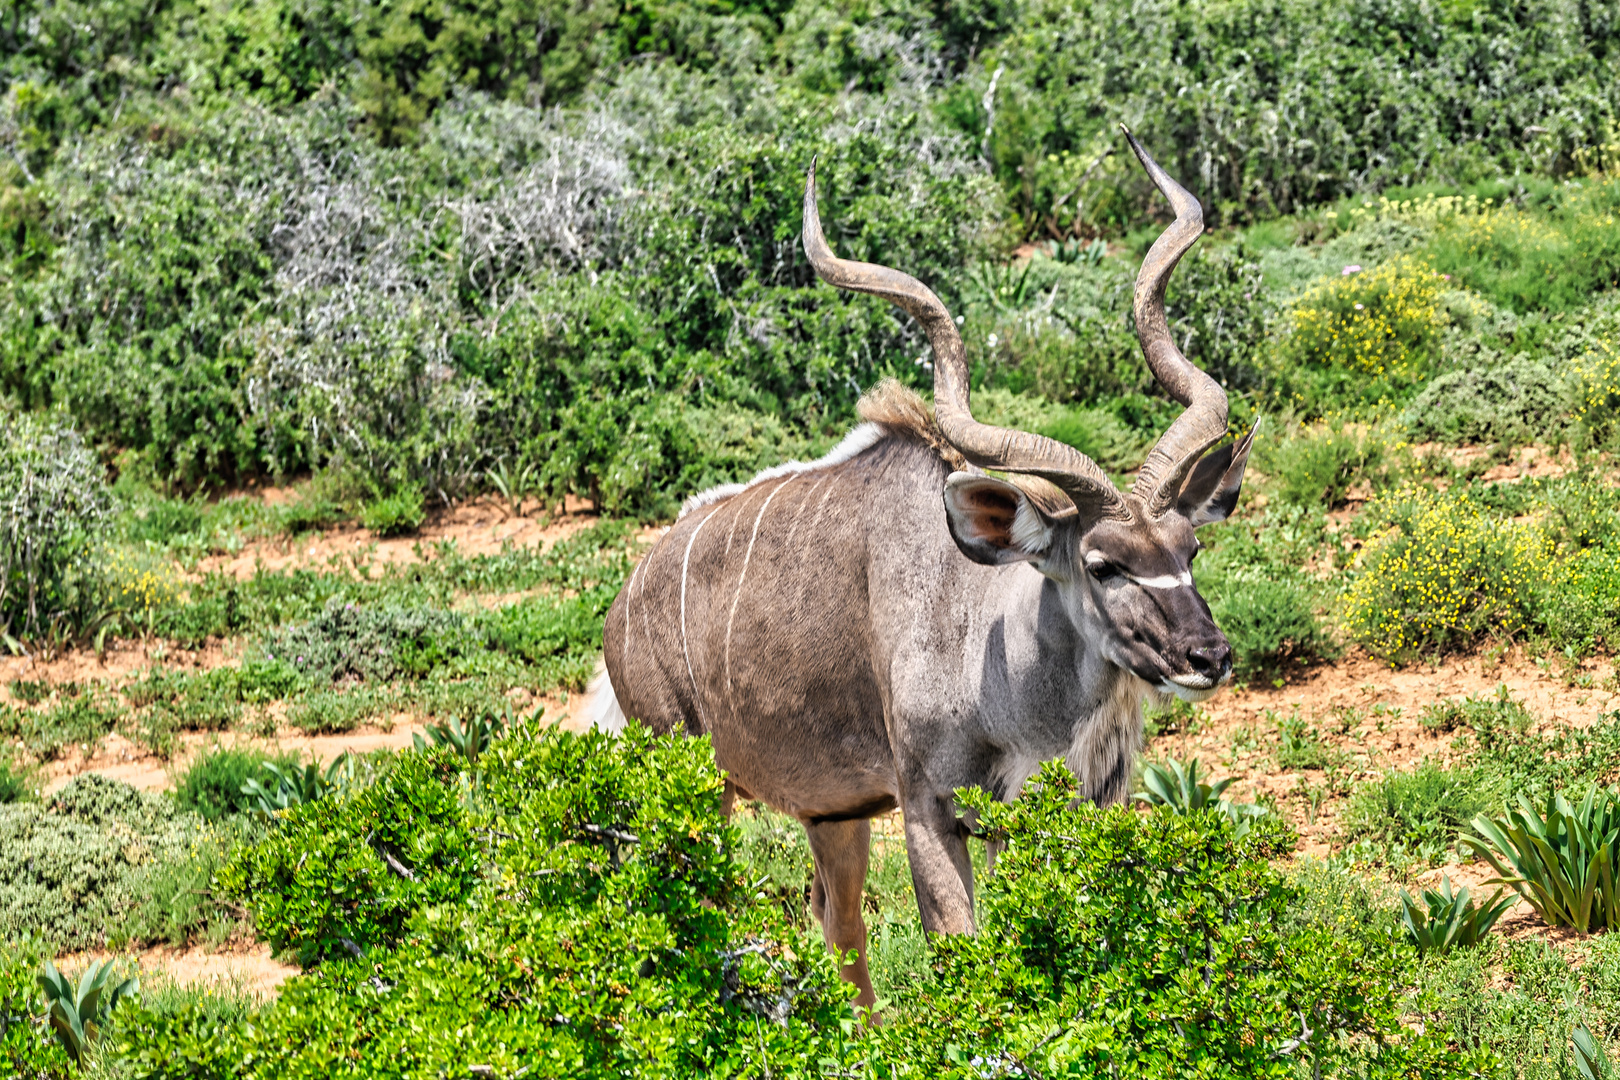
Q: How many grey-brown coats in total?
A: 1